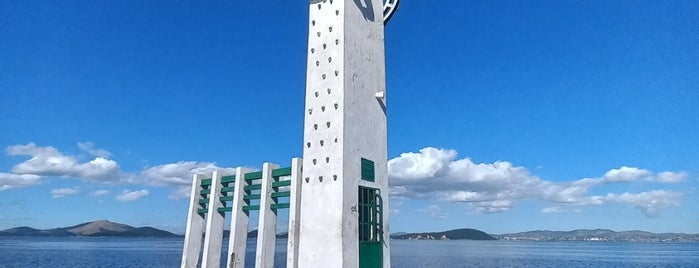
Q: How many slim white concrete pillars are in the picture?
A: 5